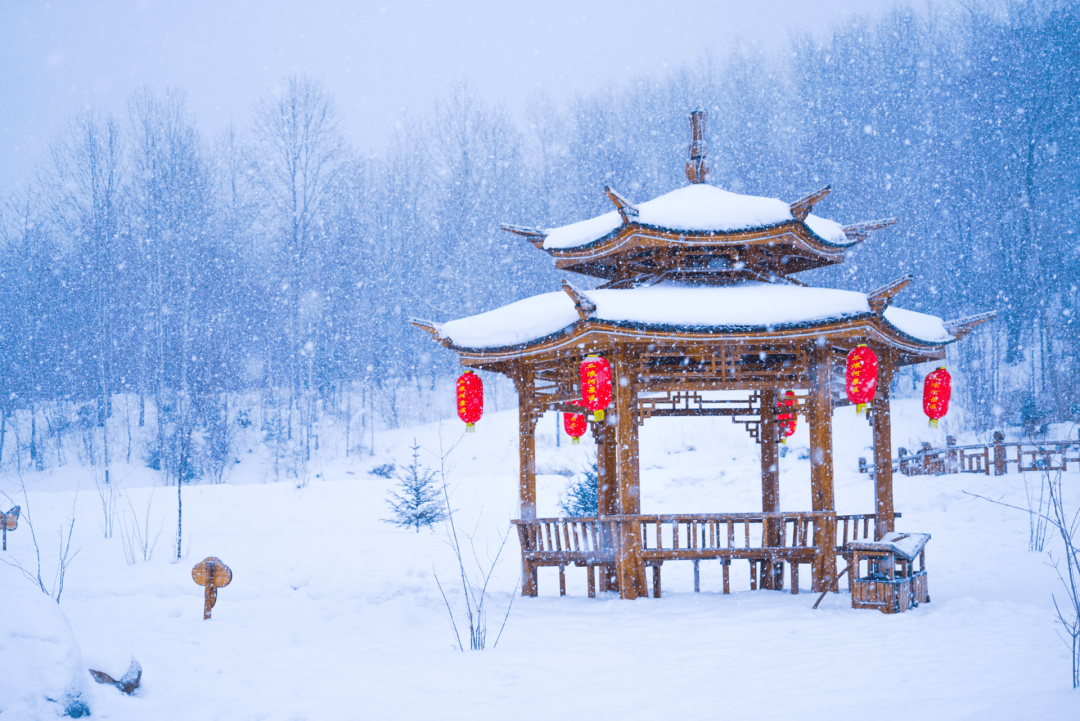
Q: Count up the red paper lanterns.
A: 6